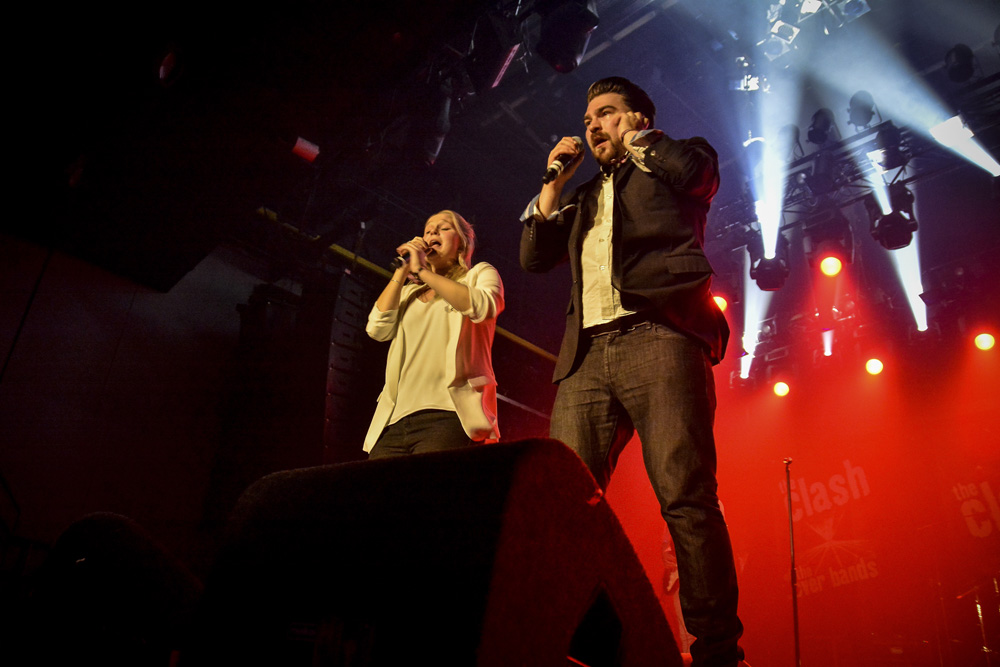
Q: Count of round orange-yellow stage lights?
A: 5